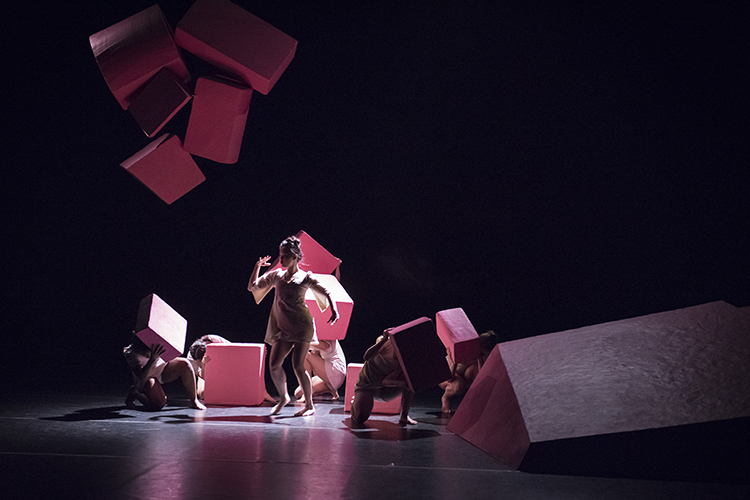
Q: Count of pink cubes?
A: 12